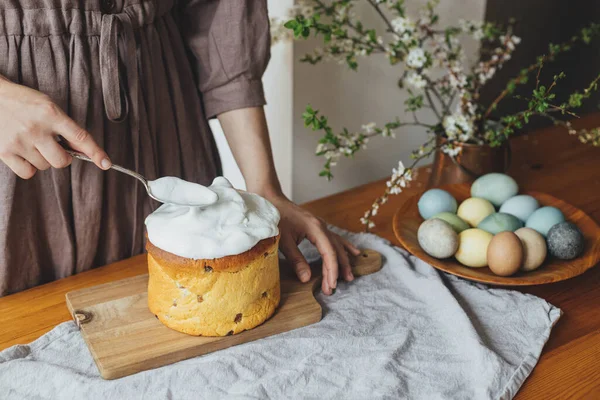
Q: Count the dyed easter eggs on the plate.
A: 12